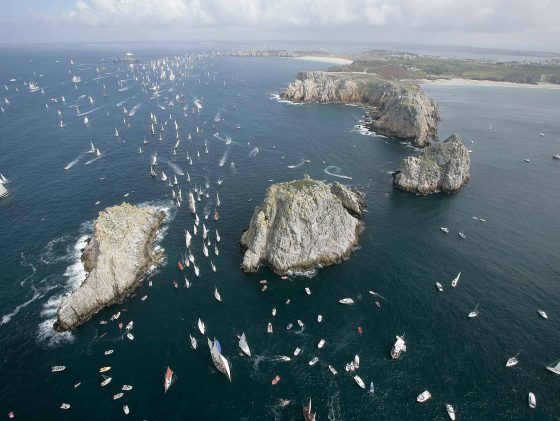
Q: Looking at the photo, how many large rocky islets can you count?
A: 3